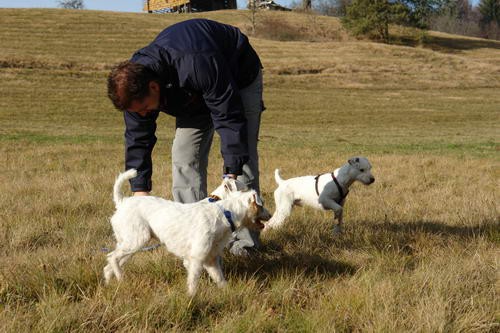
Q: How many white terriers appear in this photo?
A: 3